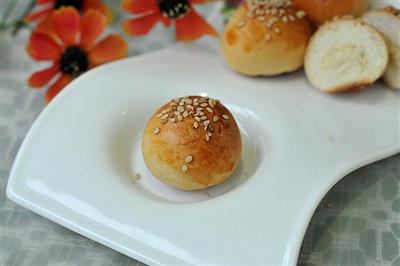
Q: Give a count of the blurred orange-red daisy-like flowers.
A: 3